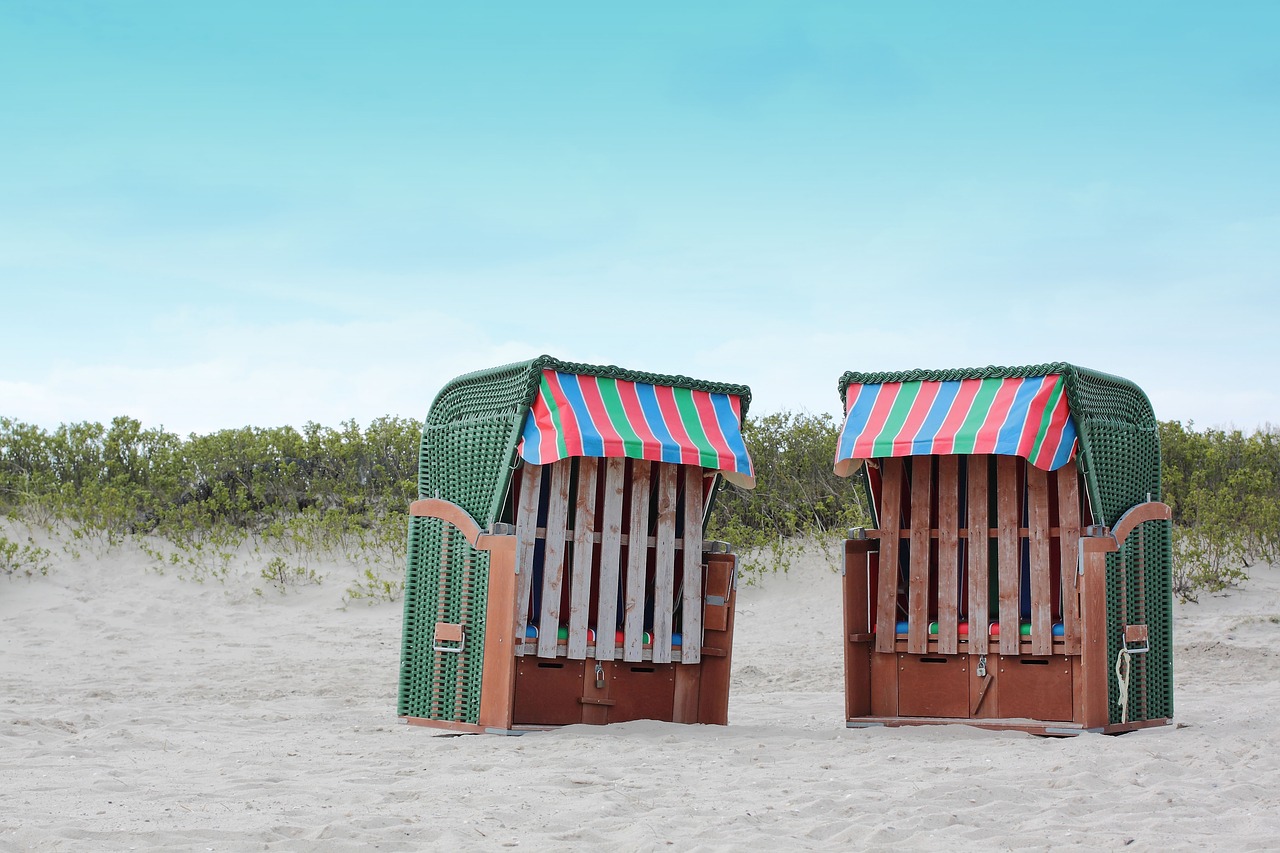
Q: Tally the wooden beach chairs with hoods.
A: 2